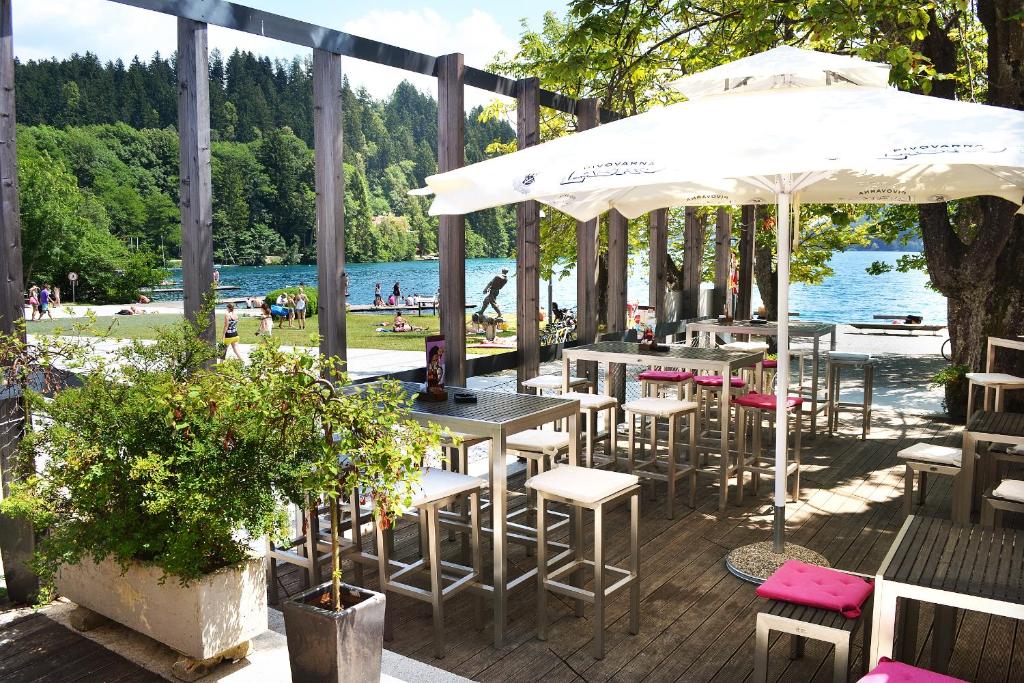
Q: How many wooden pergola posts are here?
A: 11